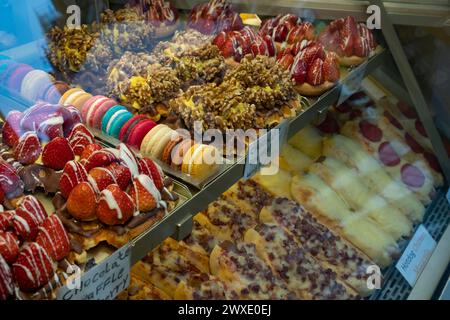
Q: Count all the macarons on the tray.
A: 11